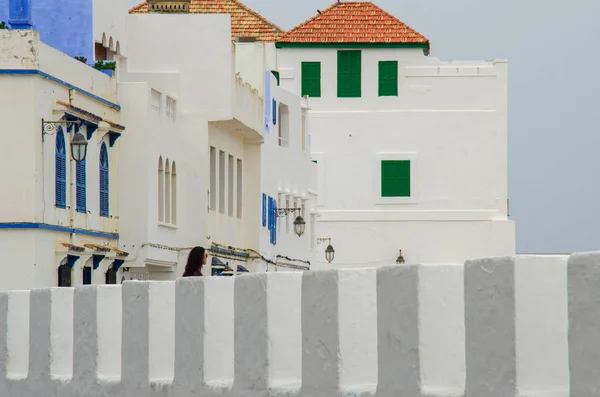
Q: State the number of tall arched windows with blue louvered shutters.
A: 3